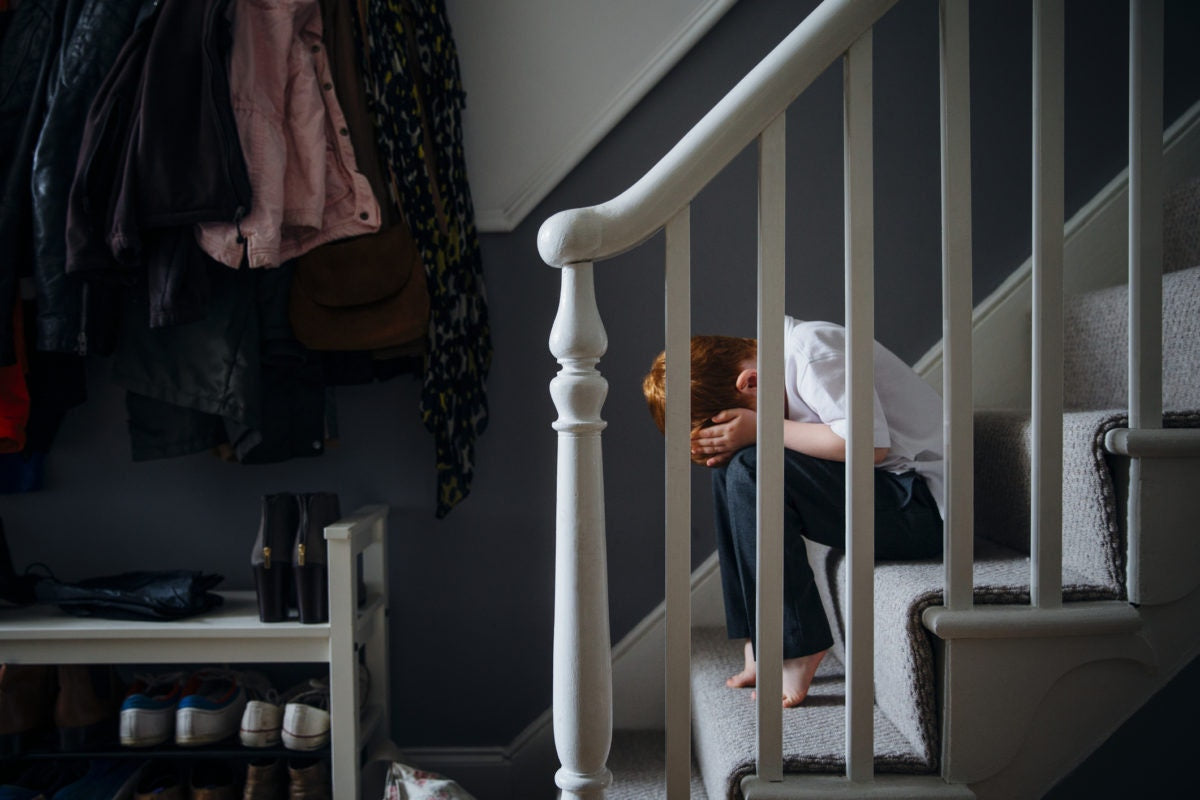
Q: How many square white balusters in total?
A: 6